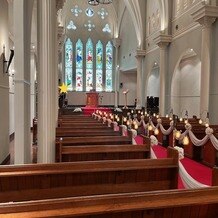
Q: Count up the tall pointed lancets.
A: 5